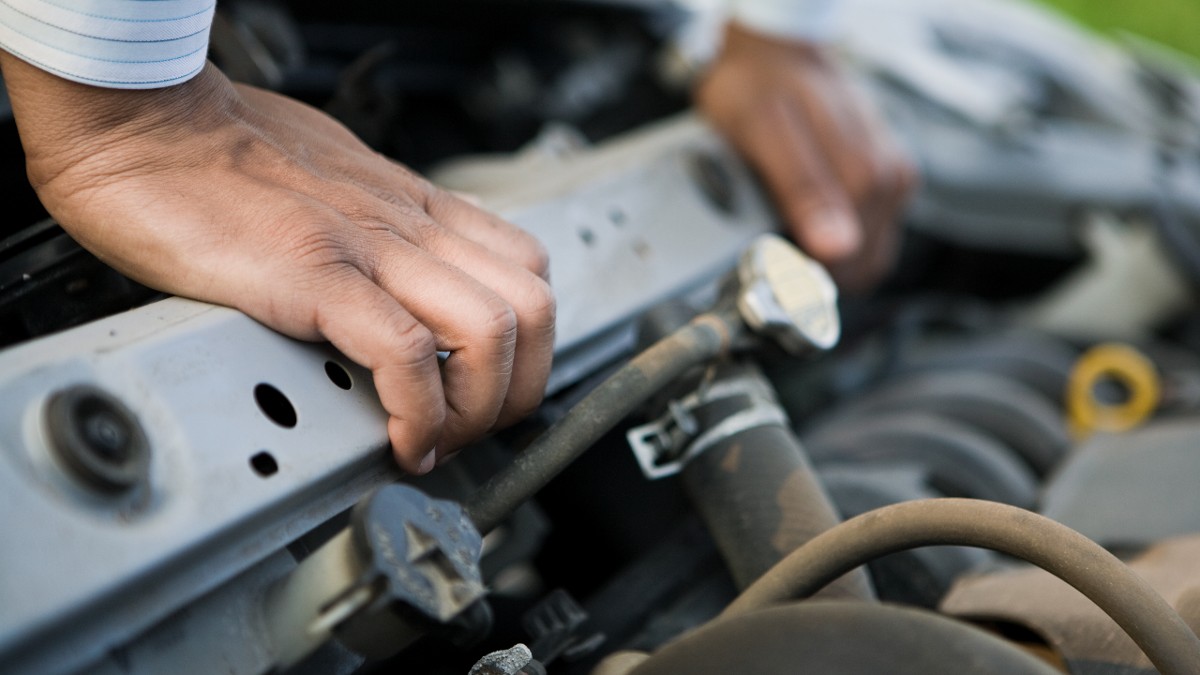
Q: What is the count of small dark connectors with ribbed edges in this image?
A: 1